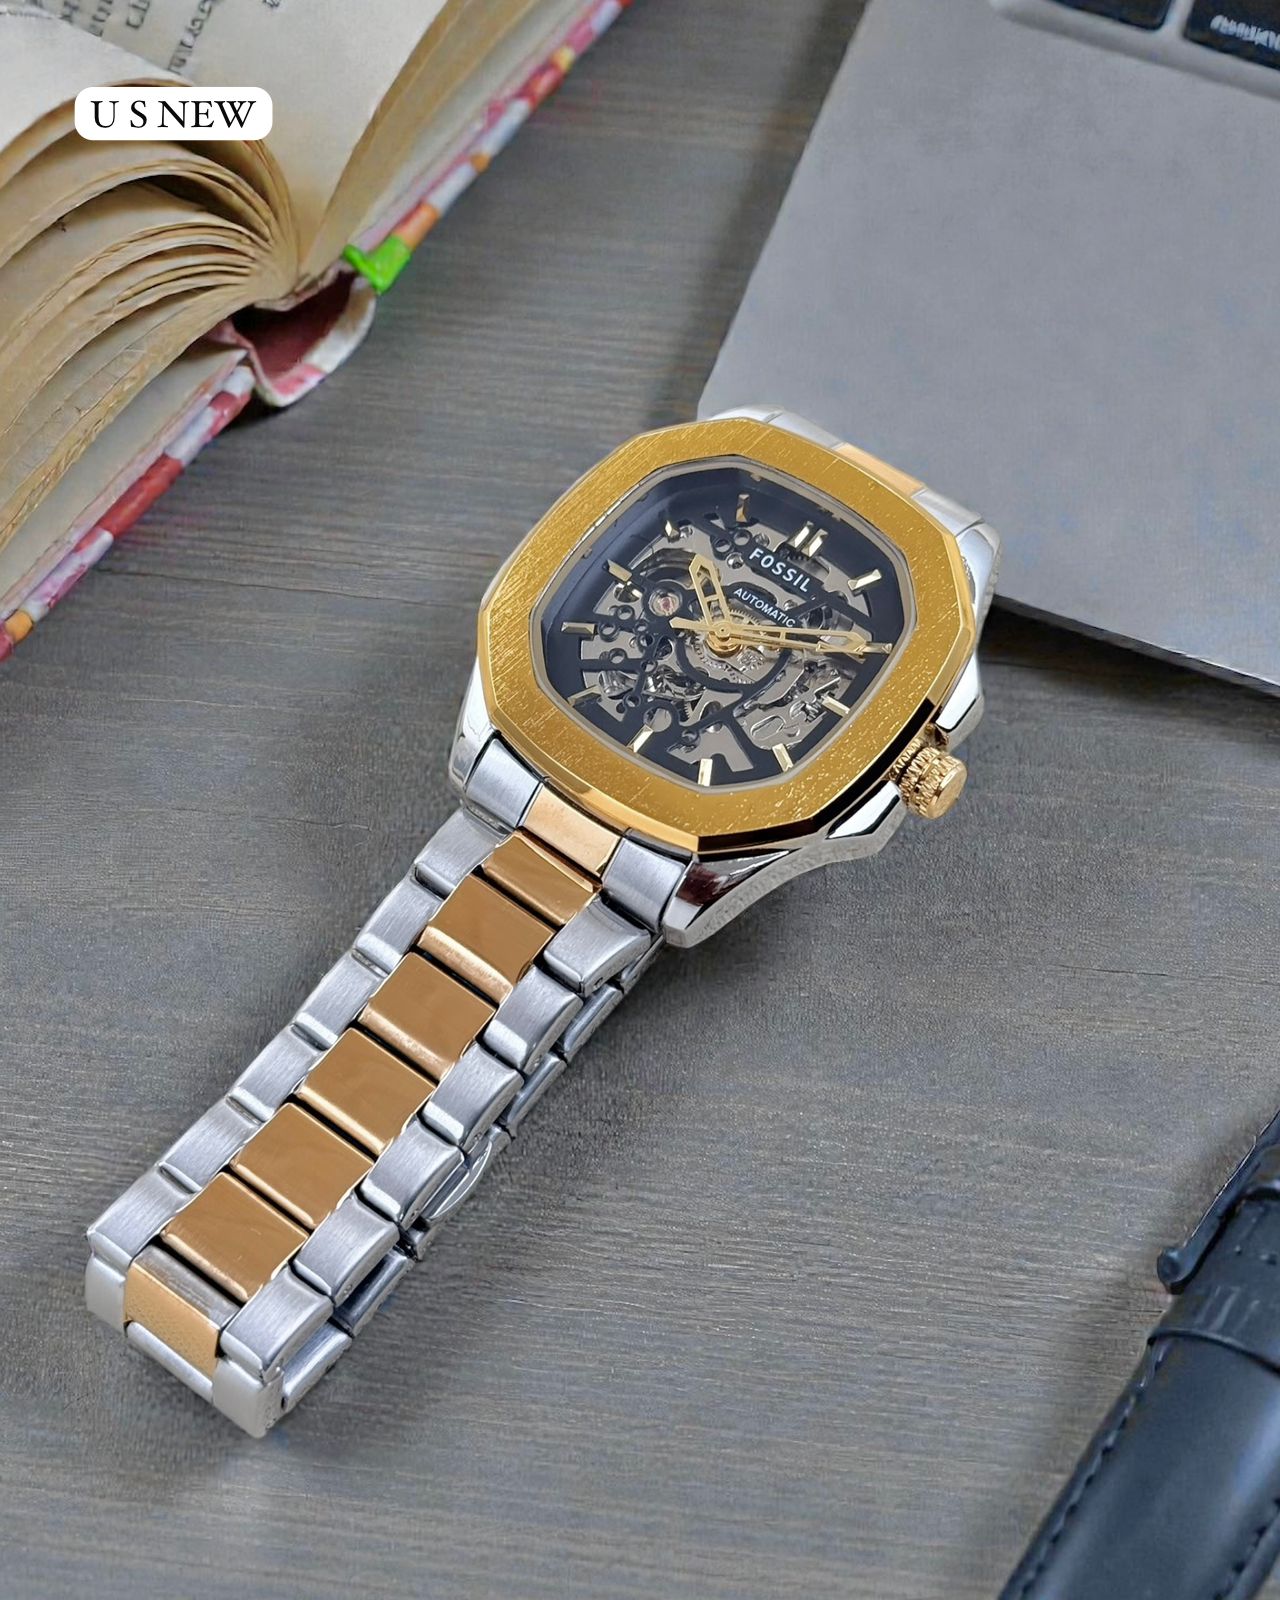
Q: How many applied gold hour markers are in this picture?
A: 12